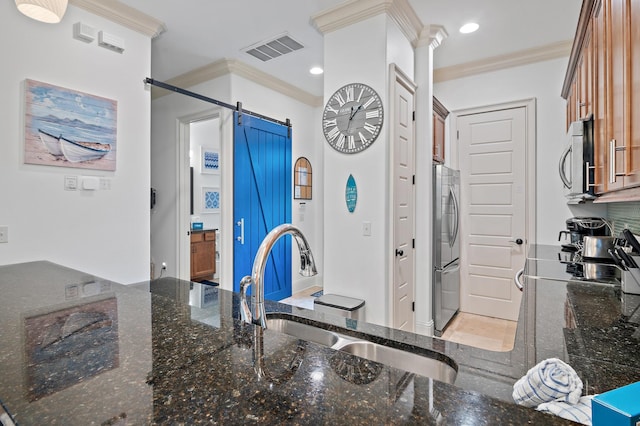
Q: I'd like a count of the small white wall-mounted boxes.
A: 2